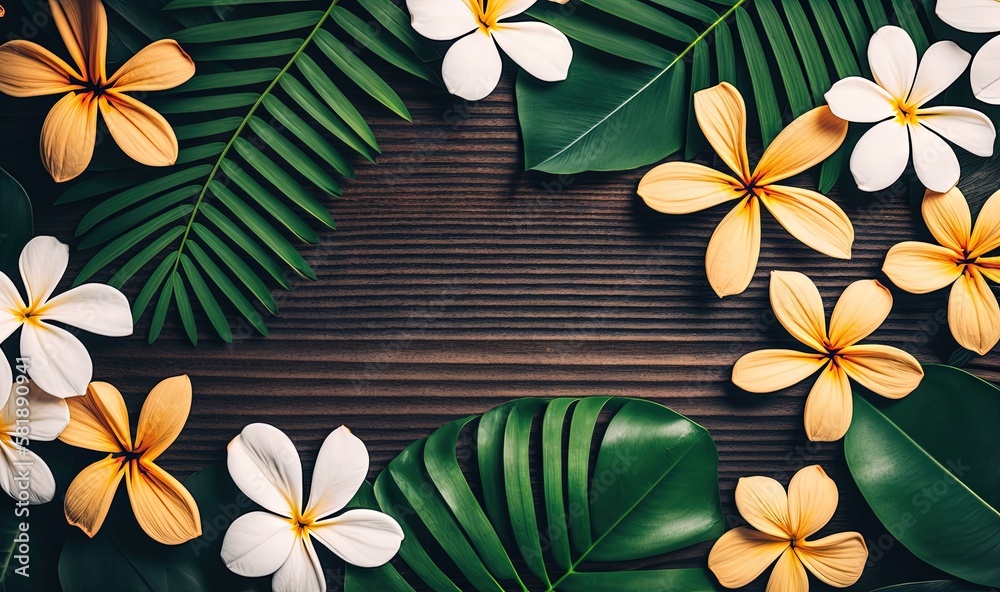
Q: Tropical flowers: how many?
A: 12